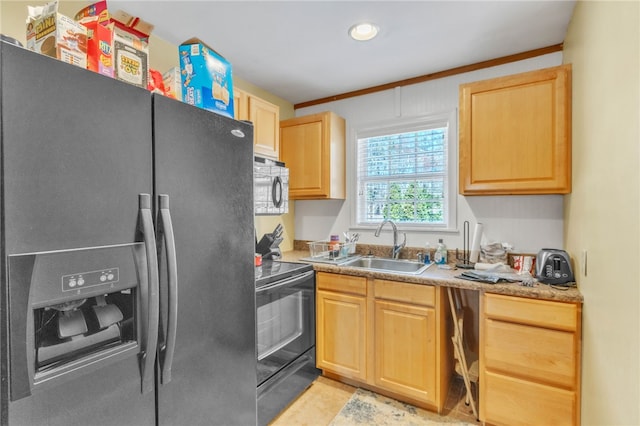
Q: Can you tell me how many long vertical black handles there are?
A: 2